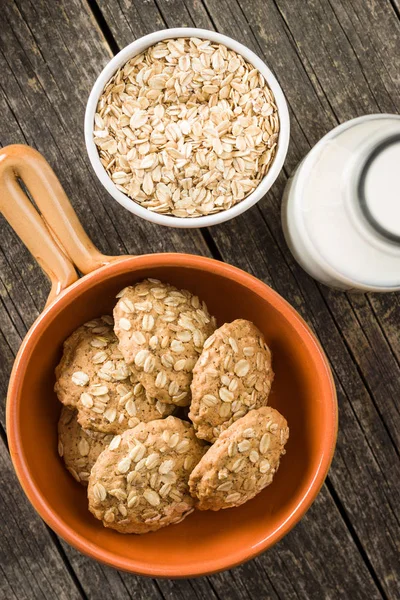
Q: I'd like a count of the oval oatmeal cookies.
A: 6